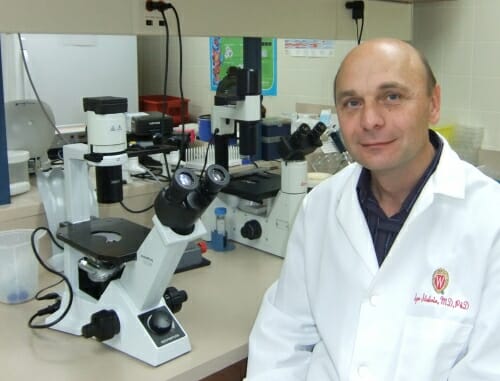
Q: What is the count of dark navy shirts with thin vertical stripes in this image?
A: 1